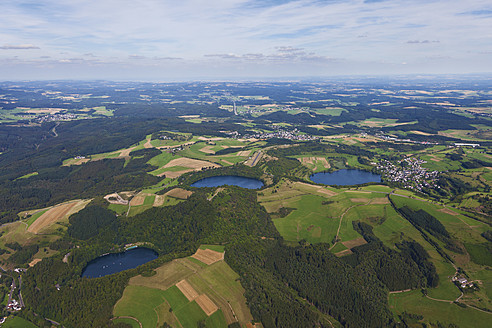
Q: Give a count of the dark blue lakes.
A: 3